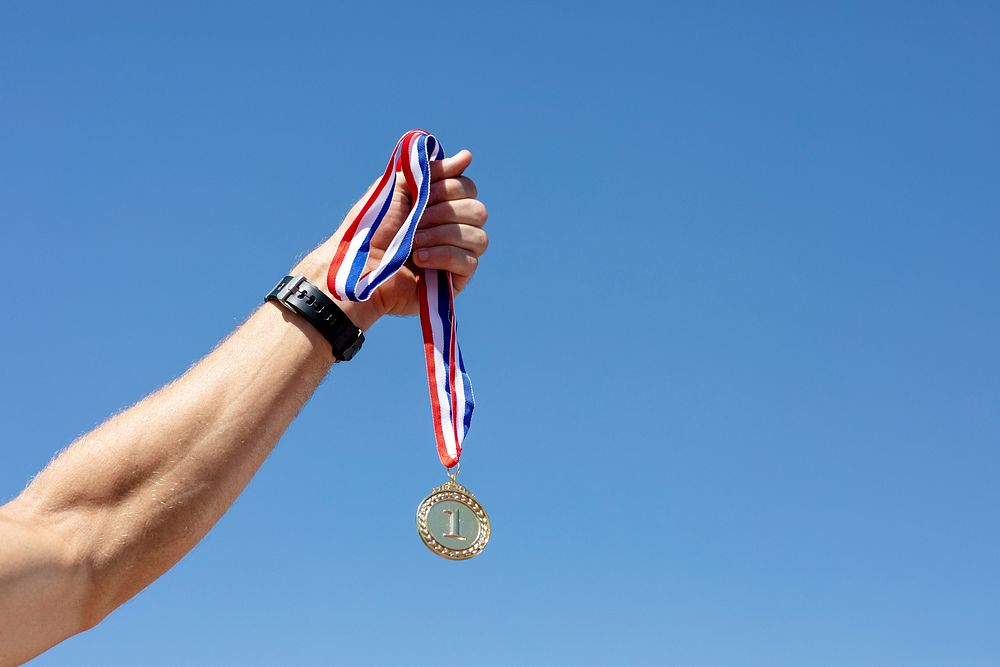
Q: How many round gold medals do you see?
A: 1